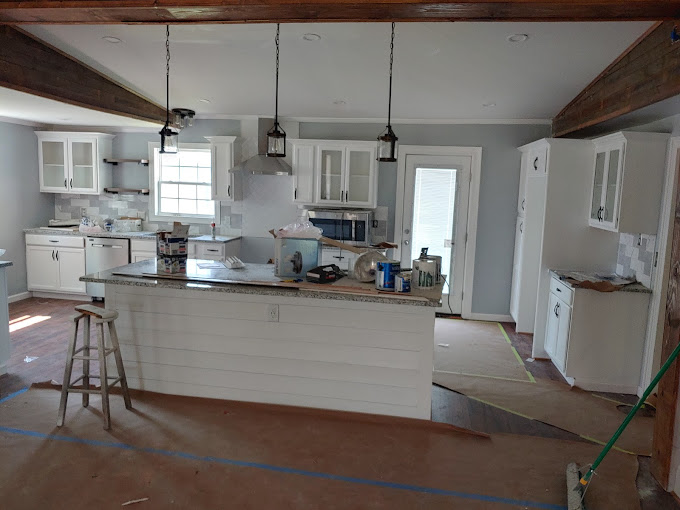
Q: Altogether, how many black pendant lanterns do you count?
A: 3